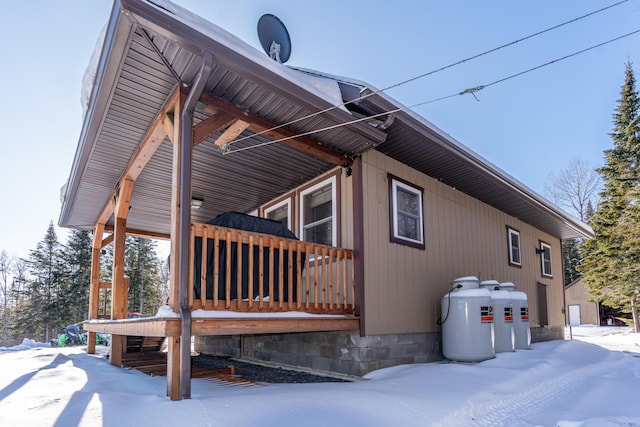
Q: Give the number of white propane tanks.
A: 3